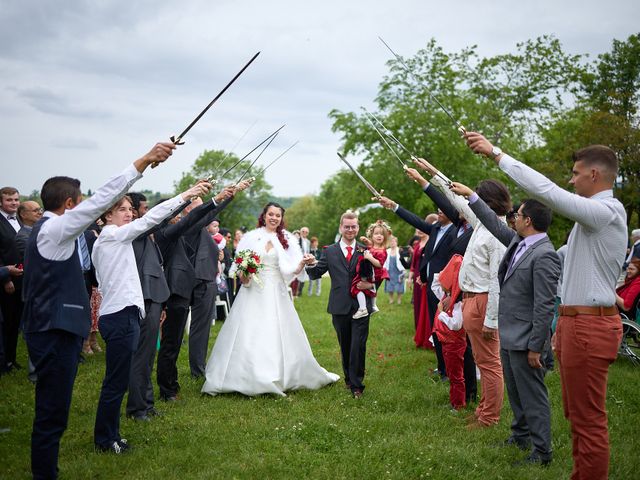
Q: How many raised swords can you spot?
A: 10